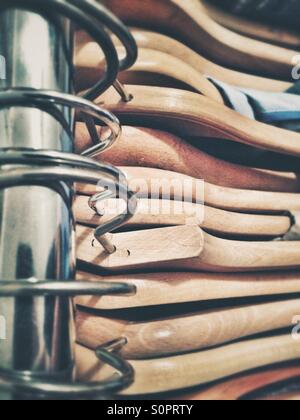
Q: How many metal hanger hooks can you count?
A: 7